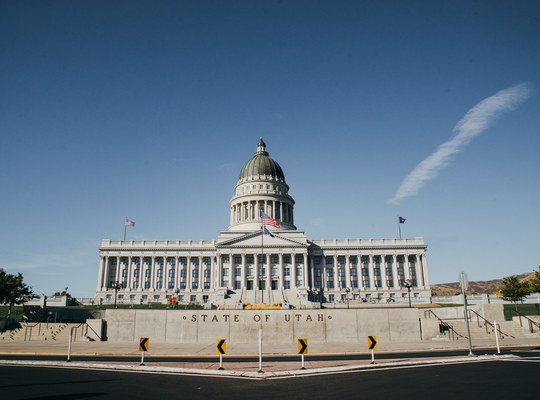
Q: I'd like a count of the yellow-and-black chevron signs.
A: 4